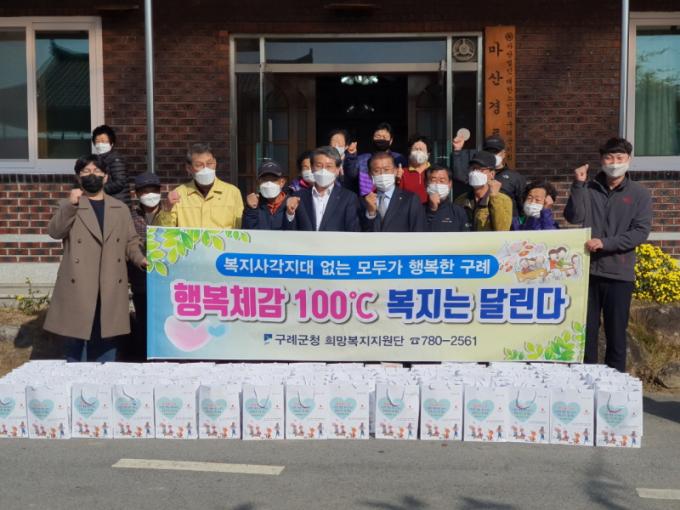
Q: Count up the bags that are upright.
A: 15